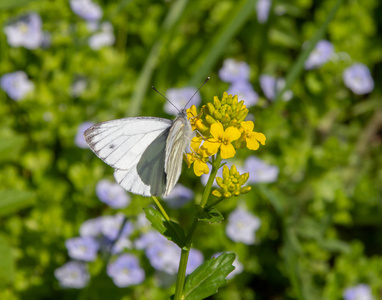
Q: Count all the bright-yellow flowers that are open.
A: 4